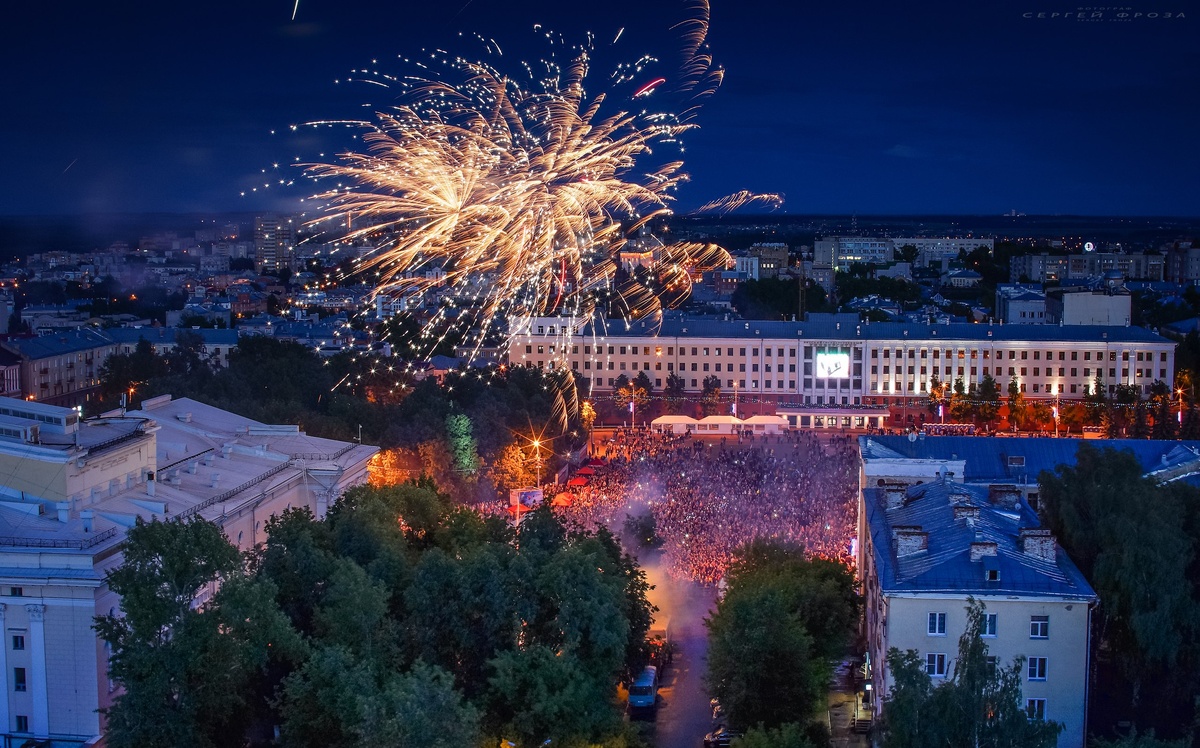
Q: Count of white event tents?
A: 3